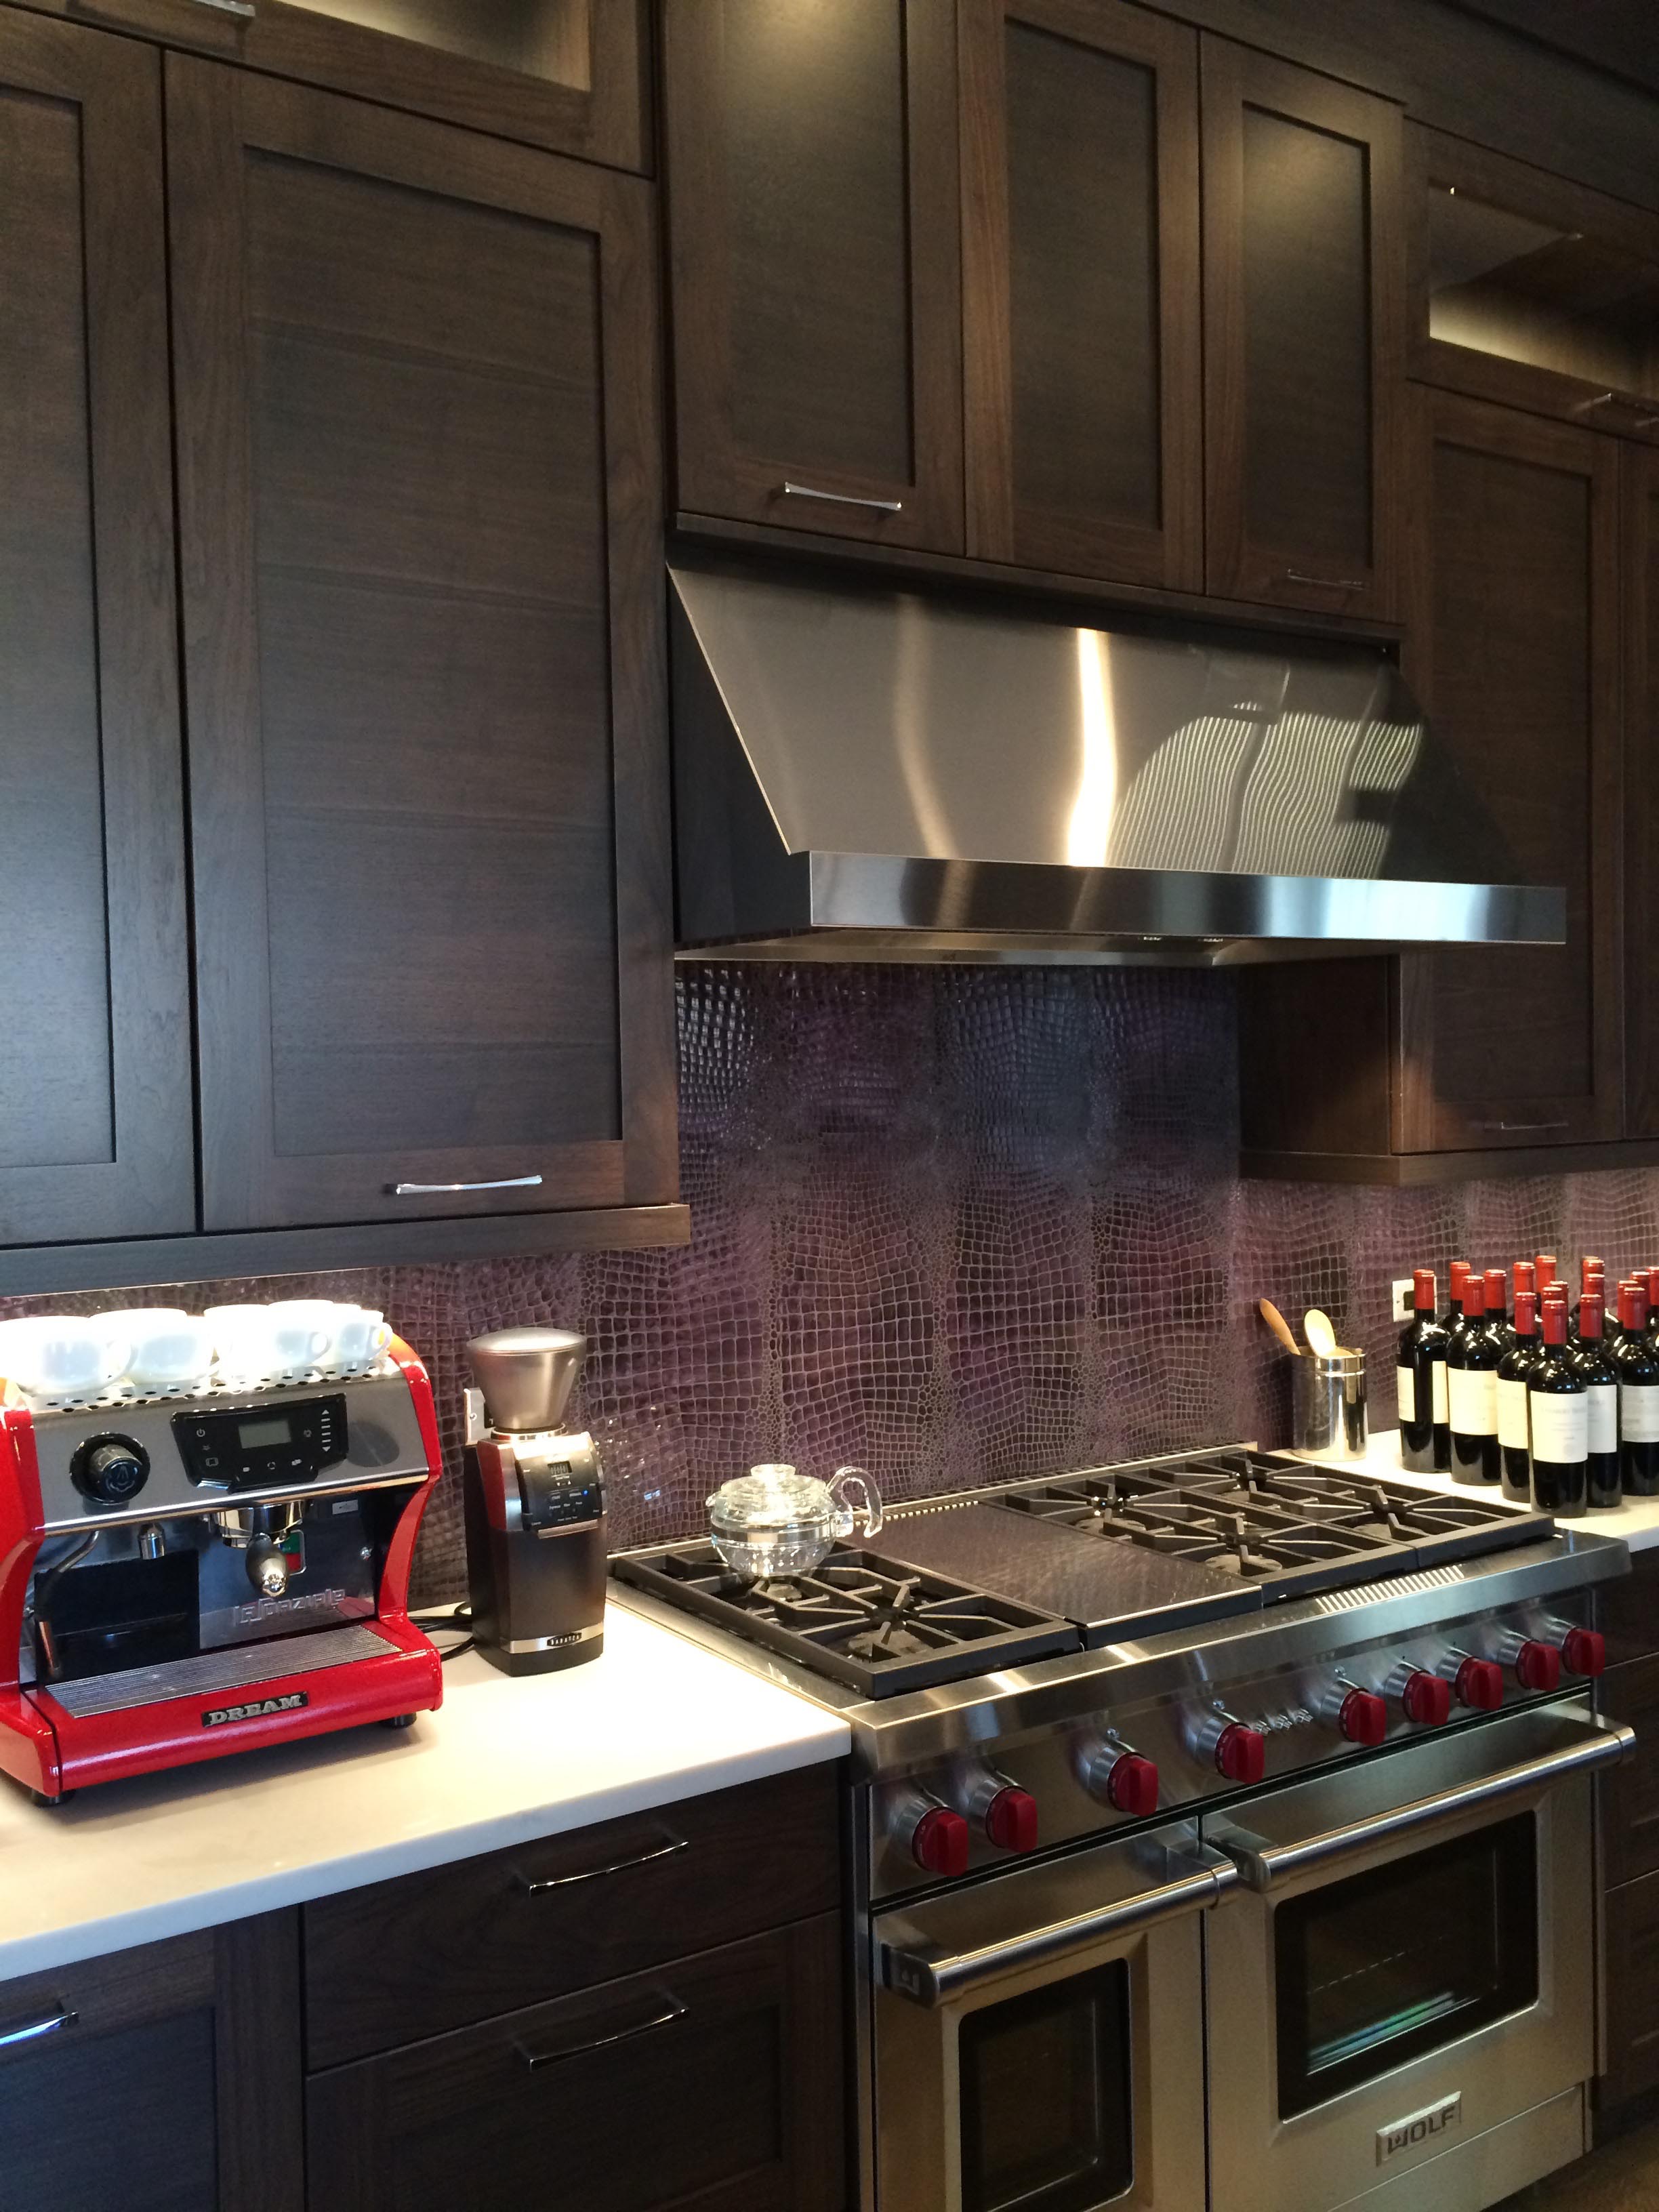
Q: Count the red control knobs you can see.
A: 9